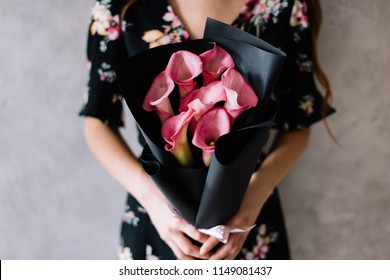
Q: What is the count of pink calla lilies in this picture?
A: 7